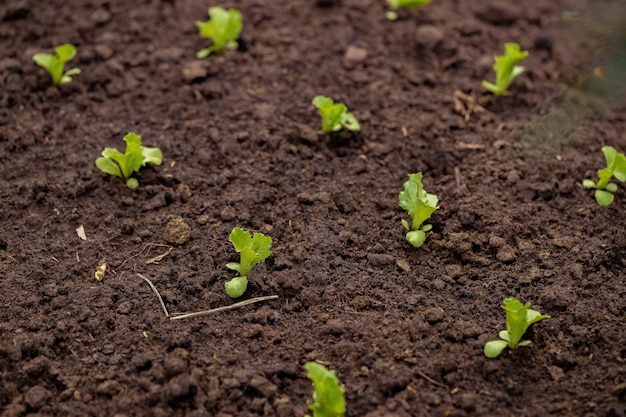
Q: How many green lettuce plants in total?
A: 11